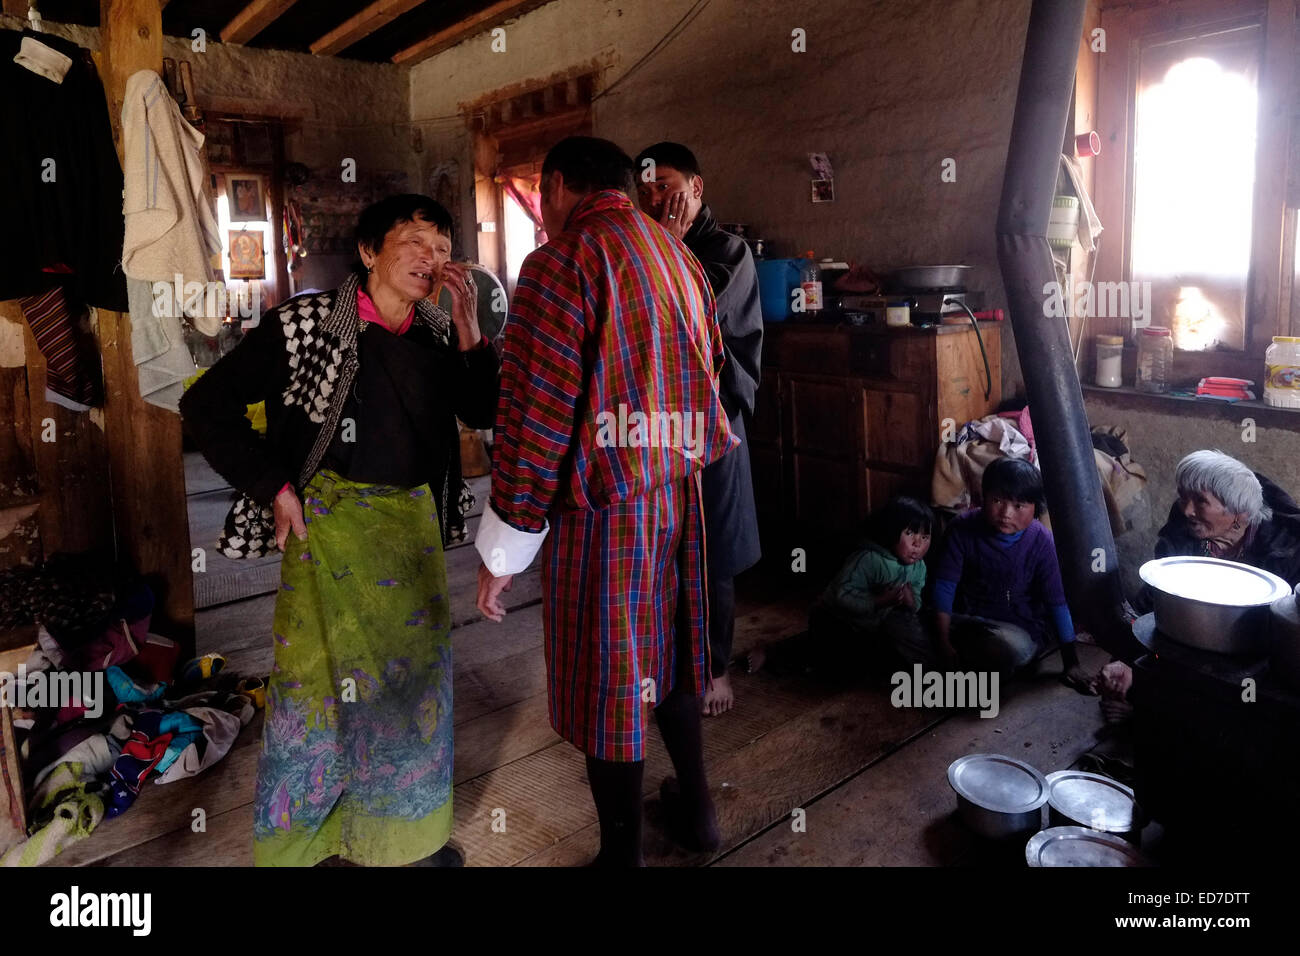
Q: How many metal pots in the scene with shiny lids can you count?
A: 4